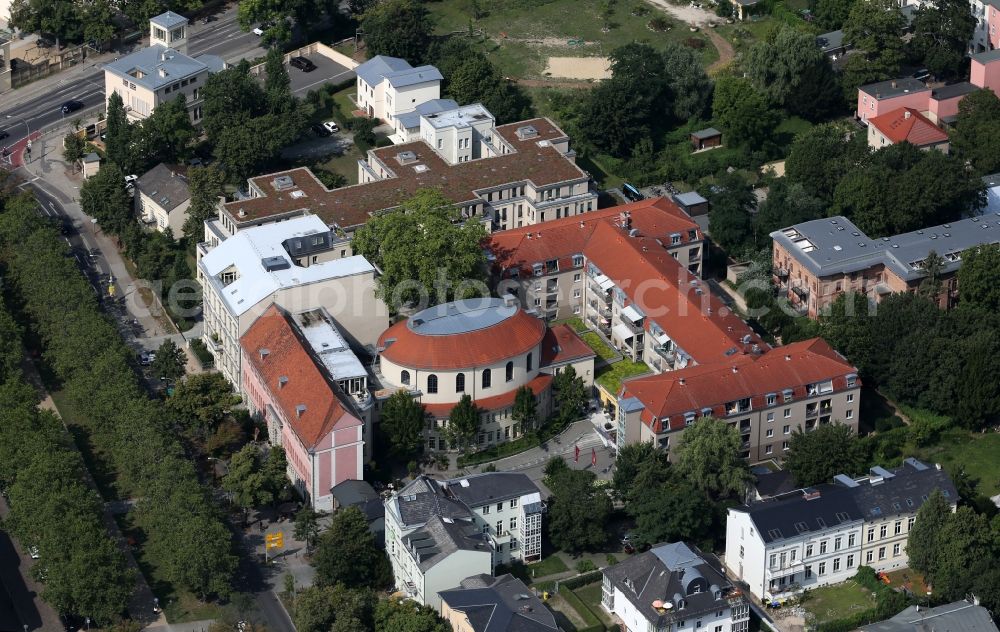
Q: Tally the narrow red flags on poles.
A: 2